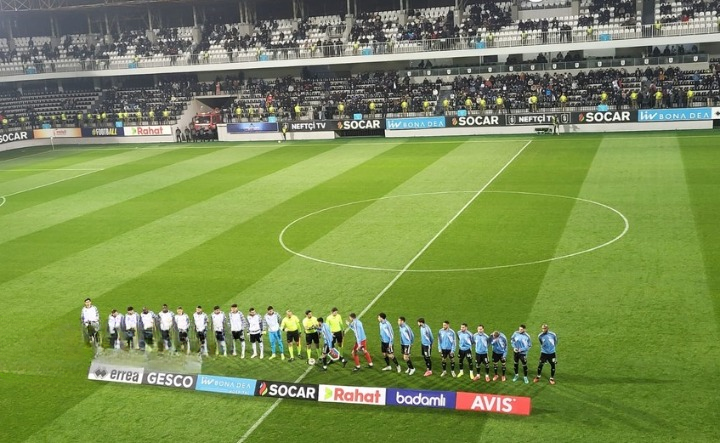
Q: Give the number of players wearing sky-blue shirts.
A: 11